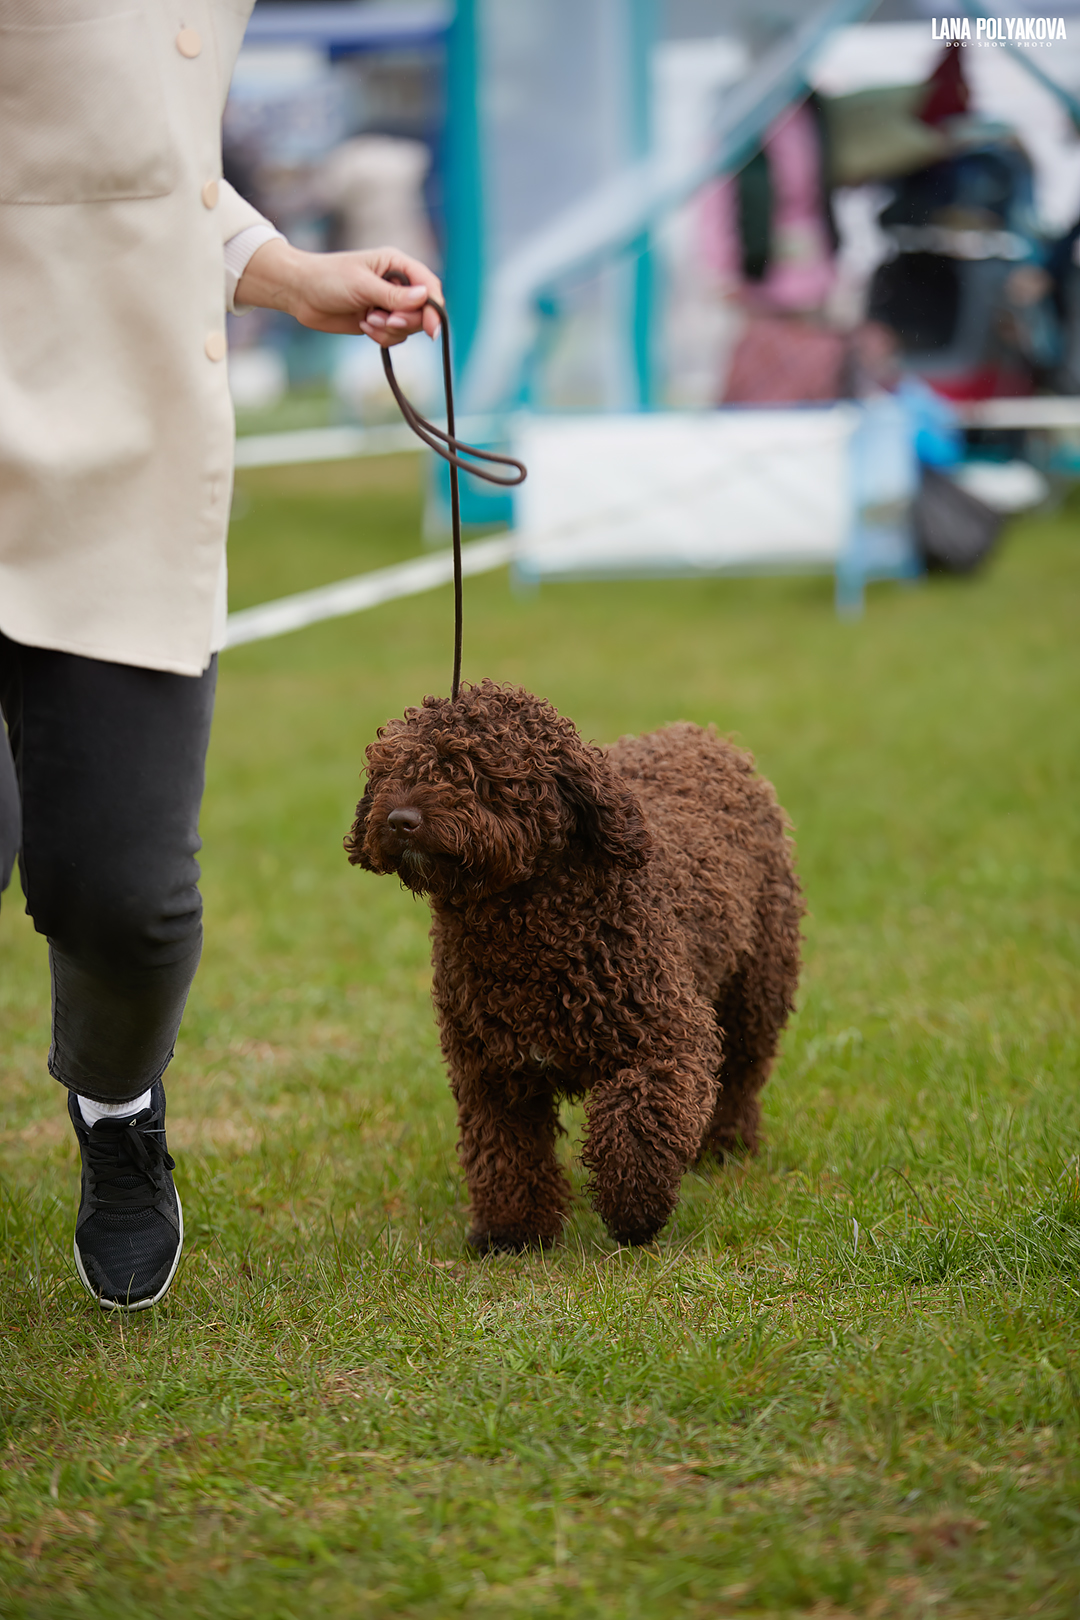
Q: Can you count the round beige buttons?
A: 3